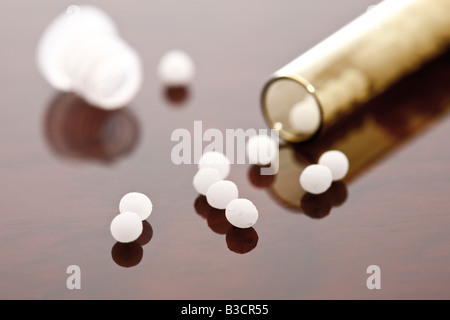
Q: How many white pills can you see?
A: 11